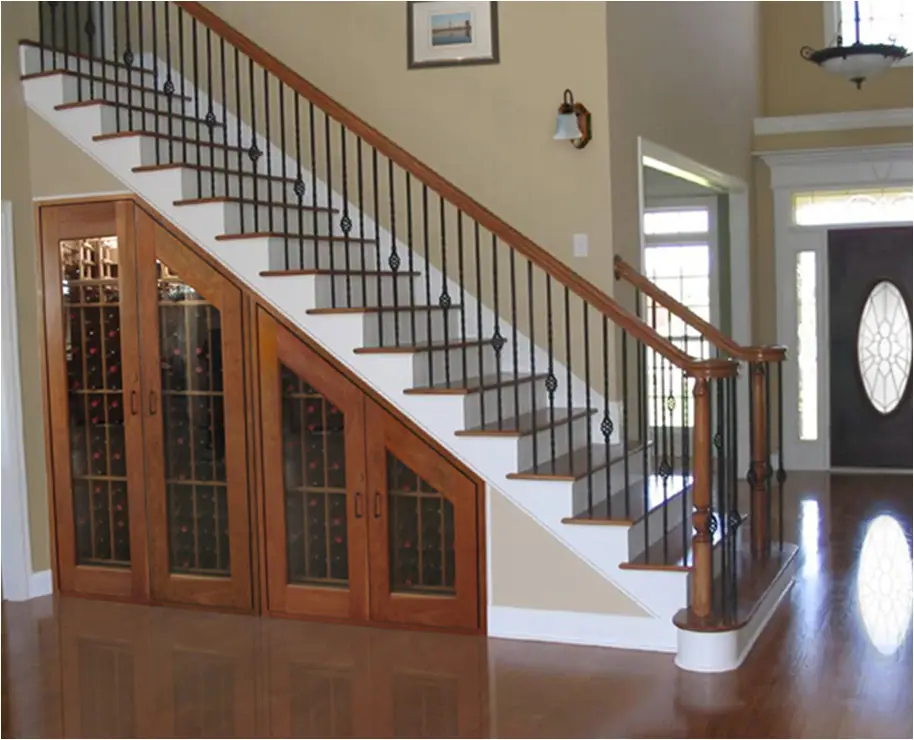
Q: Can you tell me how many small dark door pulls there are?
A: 4